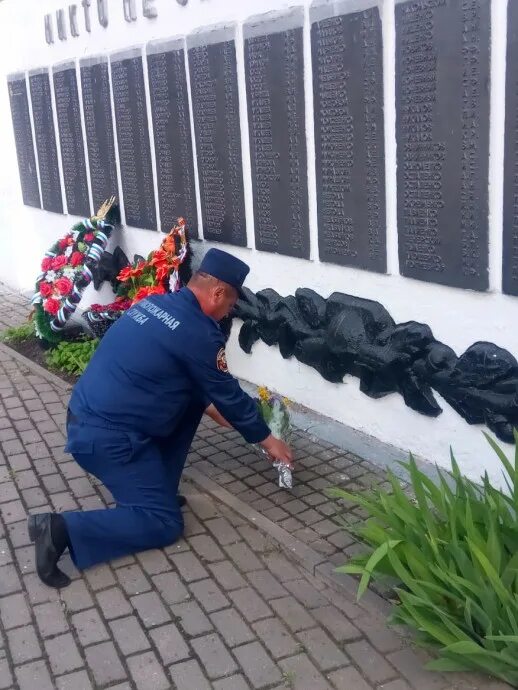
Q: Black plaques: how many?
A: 11